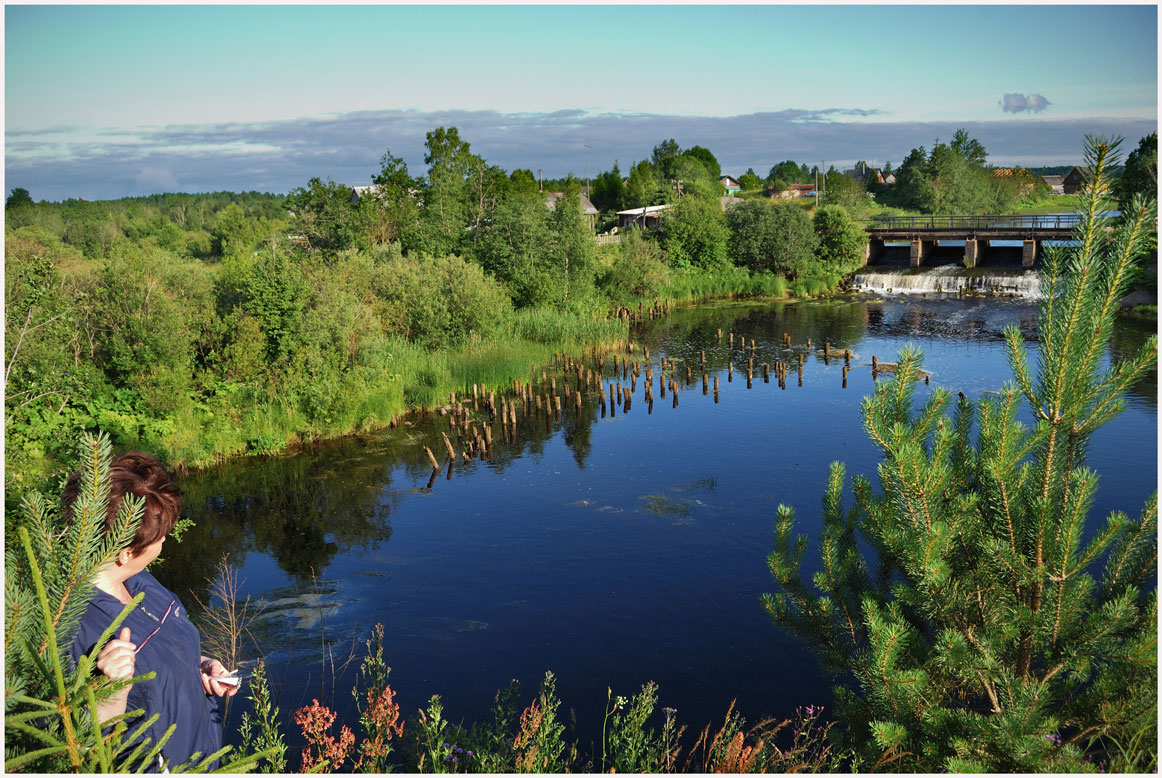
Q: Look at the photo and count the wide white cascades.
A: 1